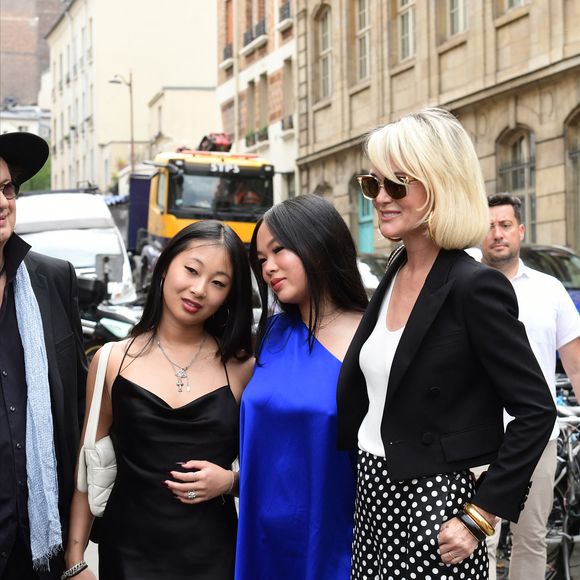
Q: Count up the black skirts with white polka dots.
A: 1